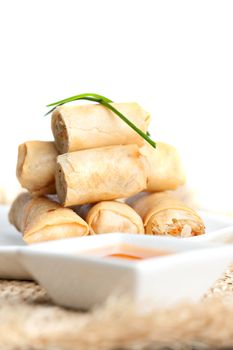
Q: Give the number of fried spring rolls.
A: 7